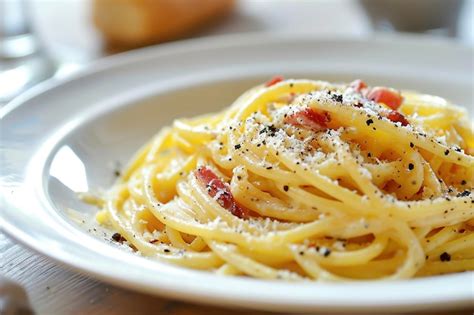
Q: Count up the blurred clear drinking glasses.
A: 1